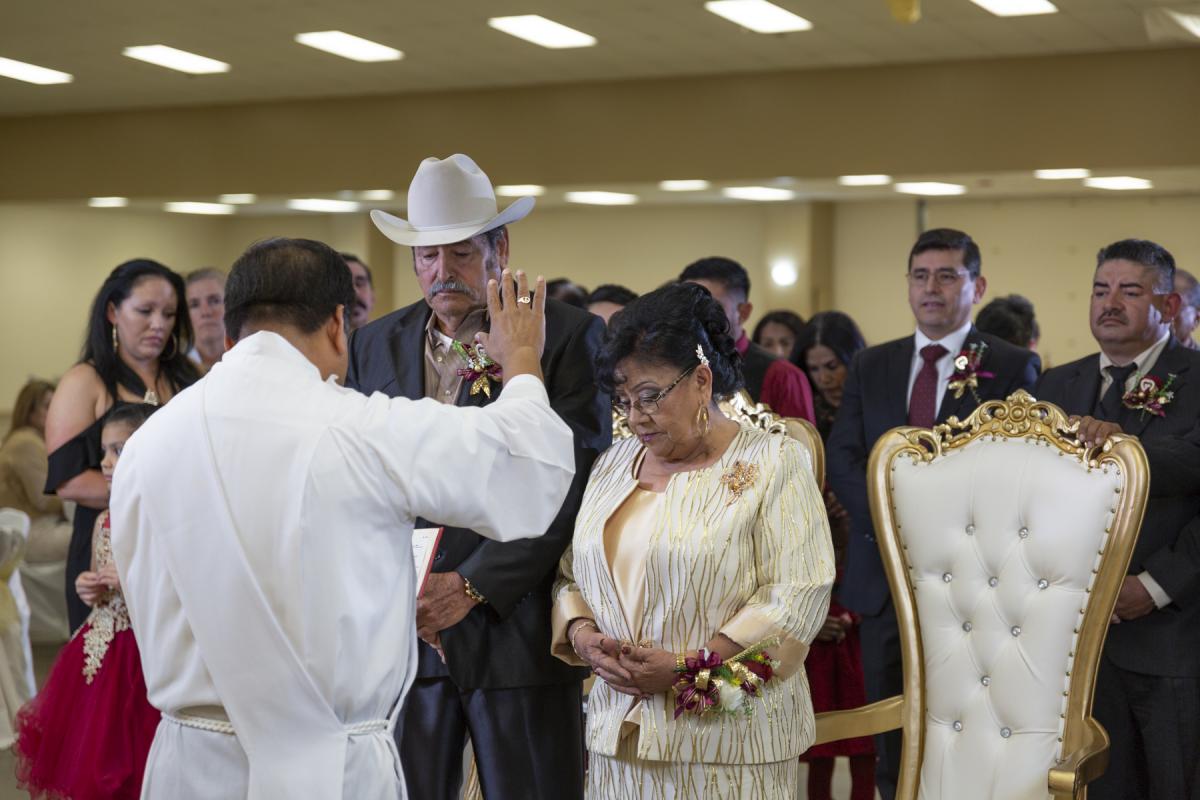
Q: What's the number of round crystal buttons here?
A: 10